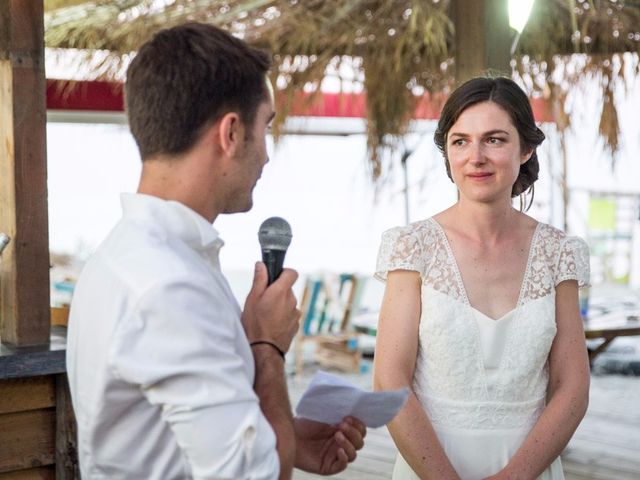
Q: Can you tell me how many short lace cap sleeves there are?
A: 2